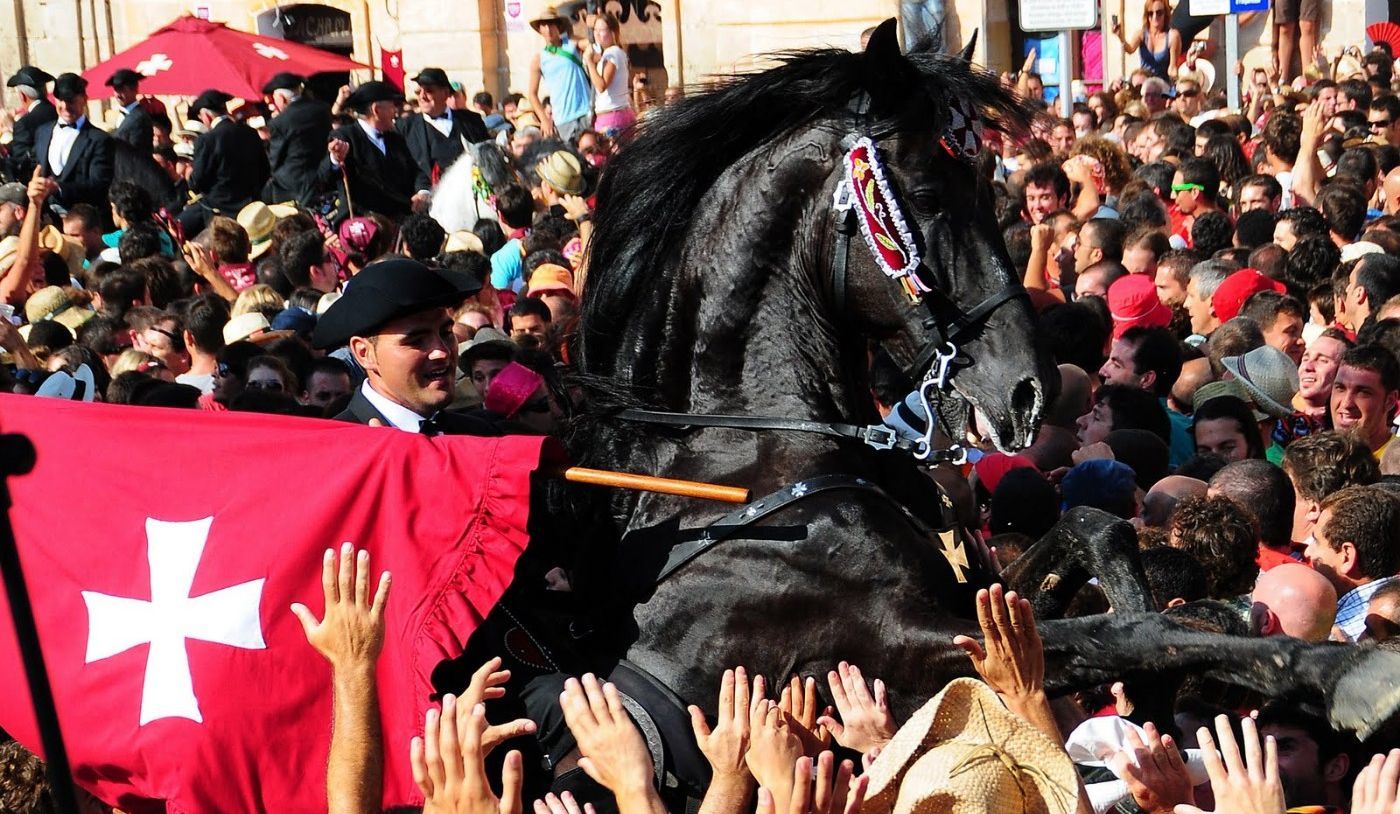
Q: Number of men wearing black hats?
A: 8